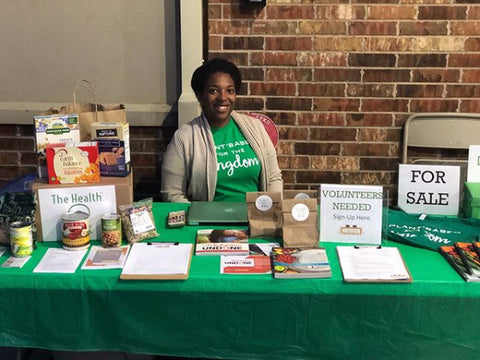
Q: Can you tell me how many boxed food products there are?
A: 3